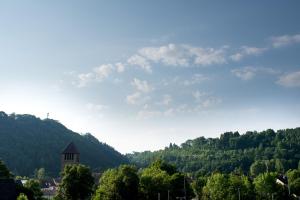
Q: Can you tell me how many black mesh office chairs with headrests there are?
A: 0